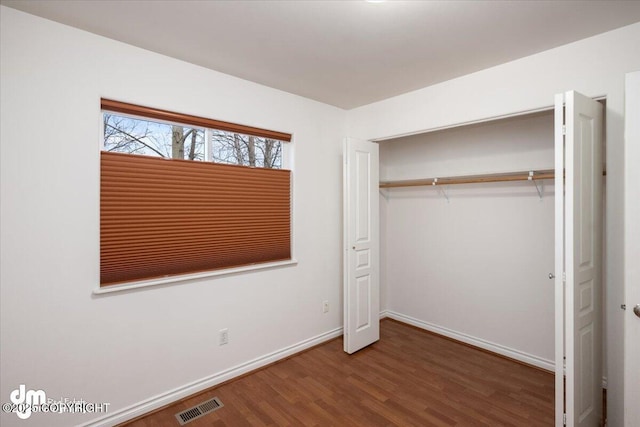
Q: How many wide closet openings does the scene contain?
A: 1